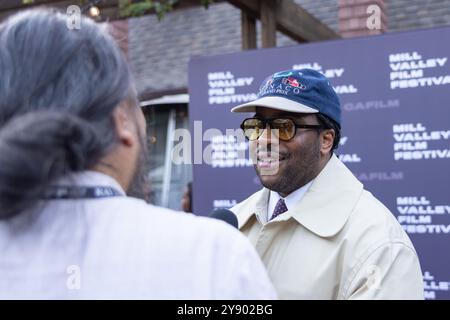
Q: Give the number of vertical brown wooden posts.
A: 2